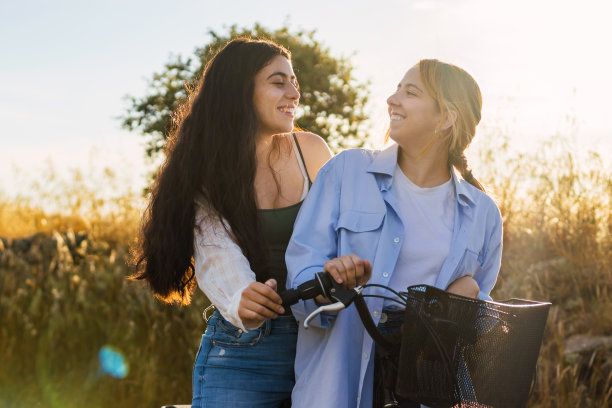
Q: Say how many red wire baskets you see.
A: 0